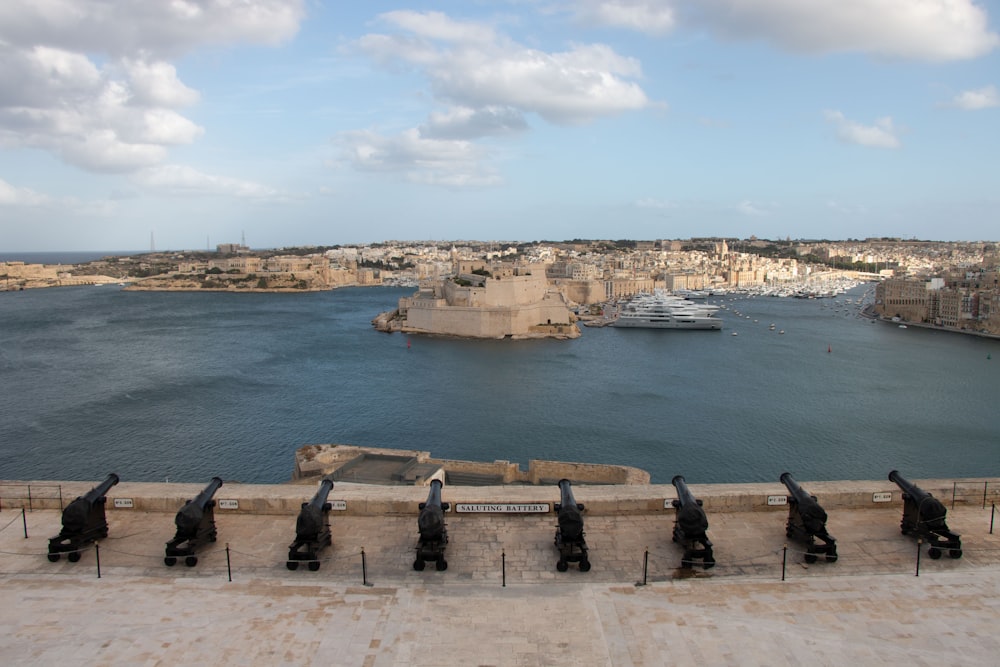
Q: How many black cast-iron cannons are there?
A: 8